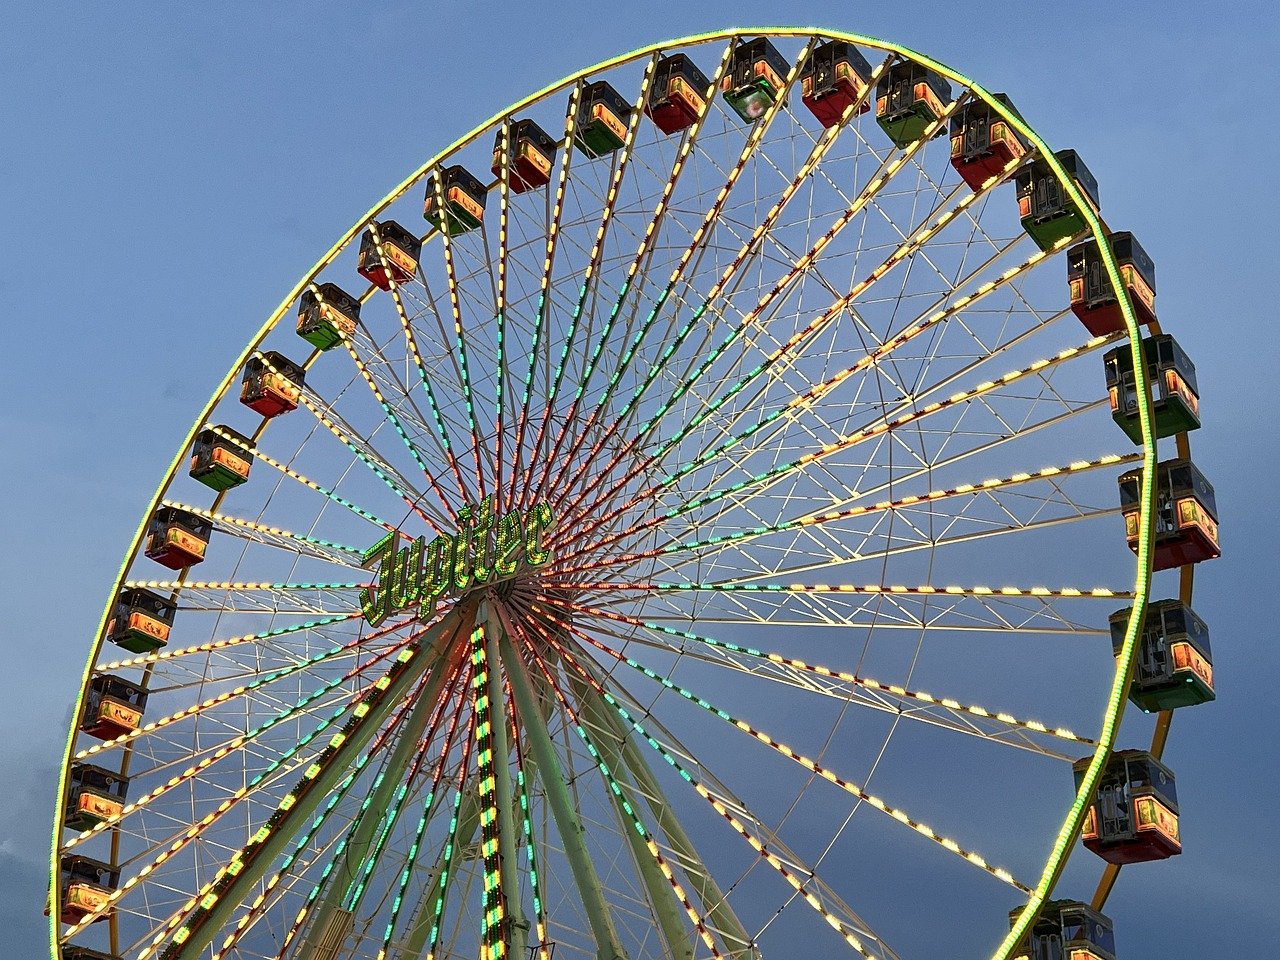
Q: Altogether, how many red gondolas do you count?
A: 12